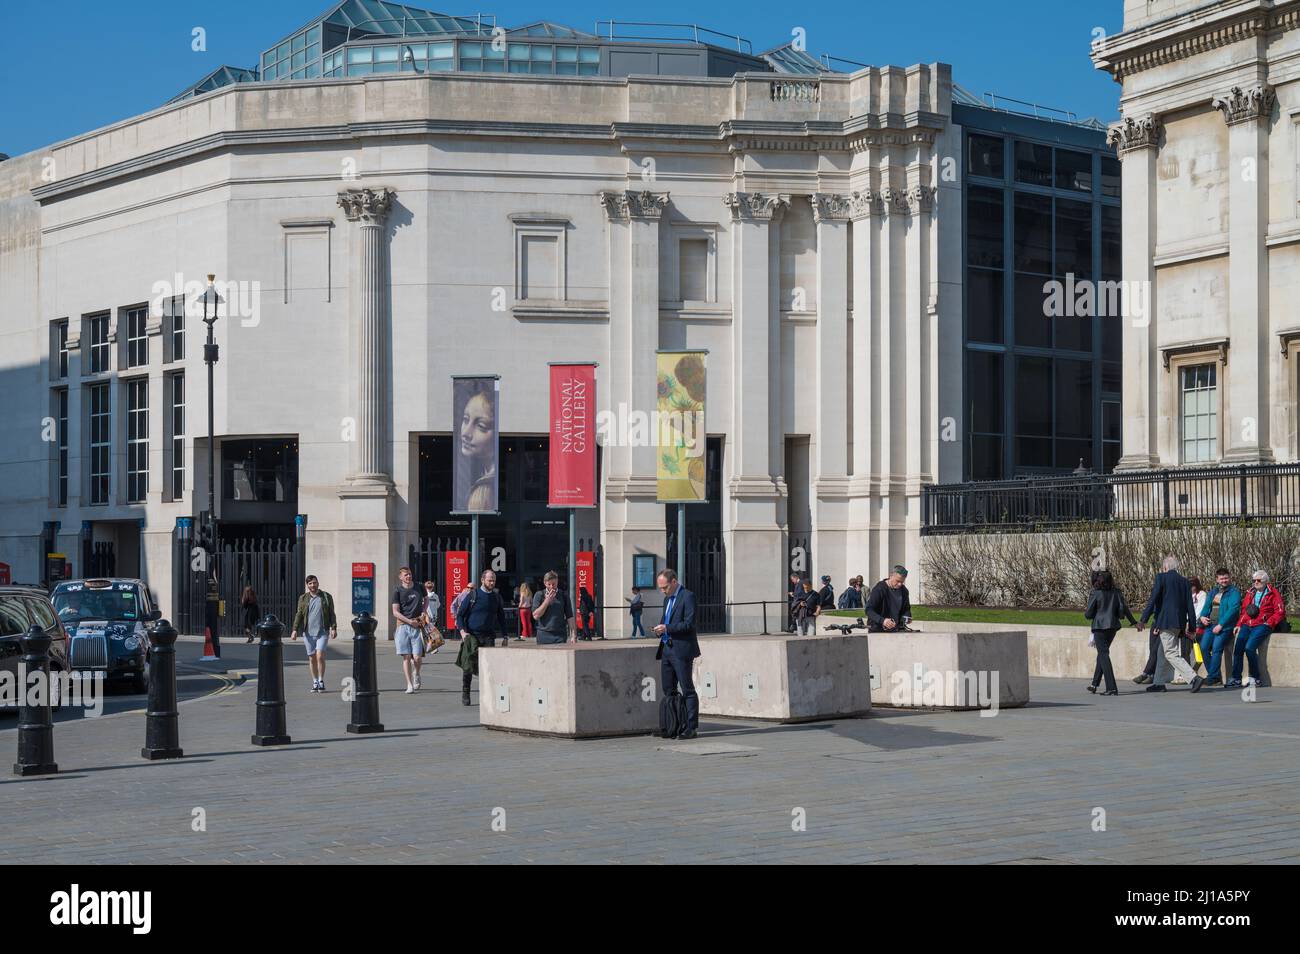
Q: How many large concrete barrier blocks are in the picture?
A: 3